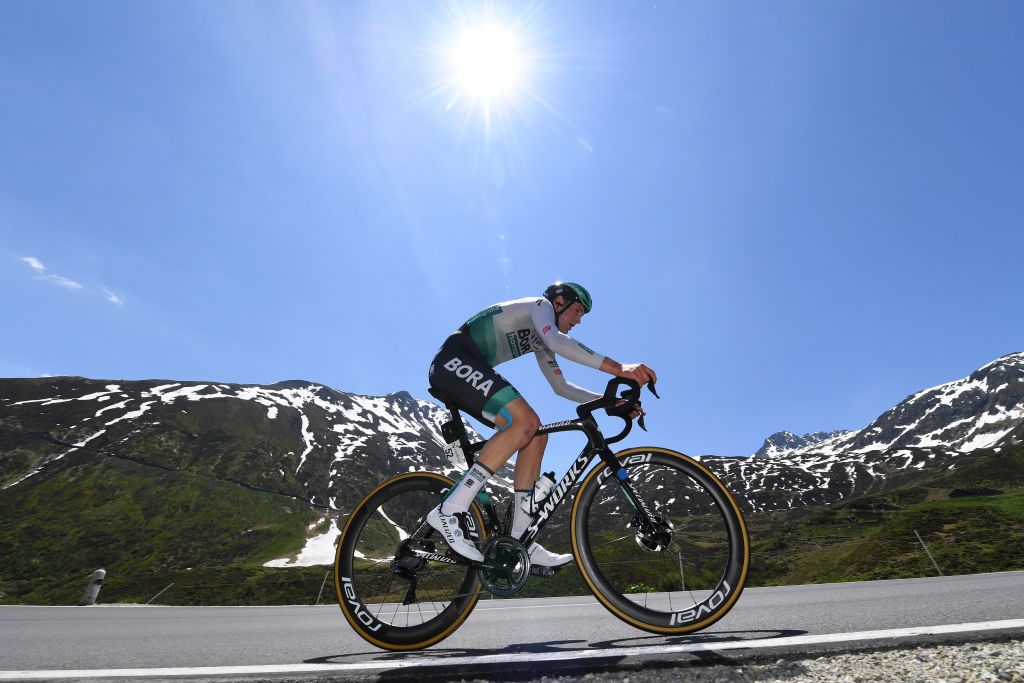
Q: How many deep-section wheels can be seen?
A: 2